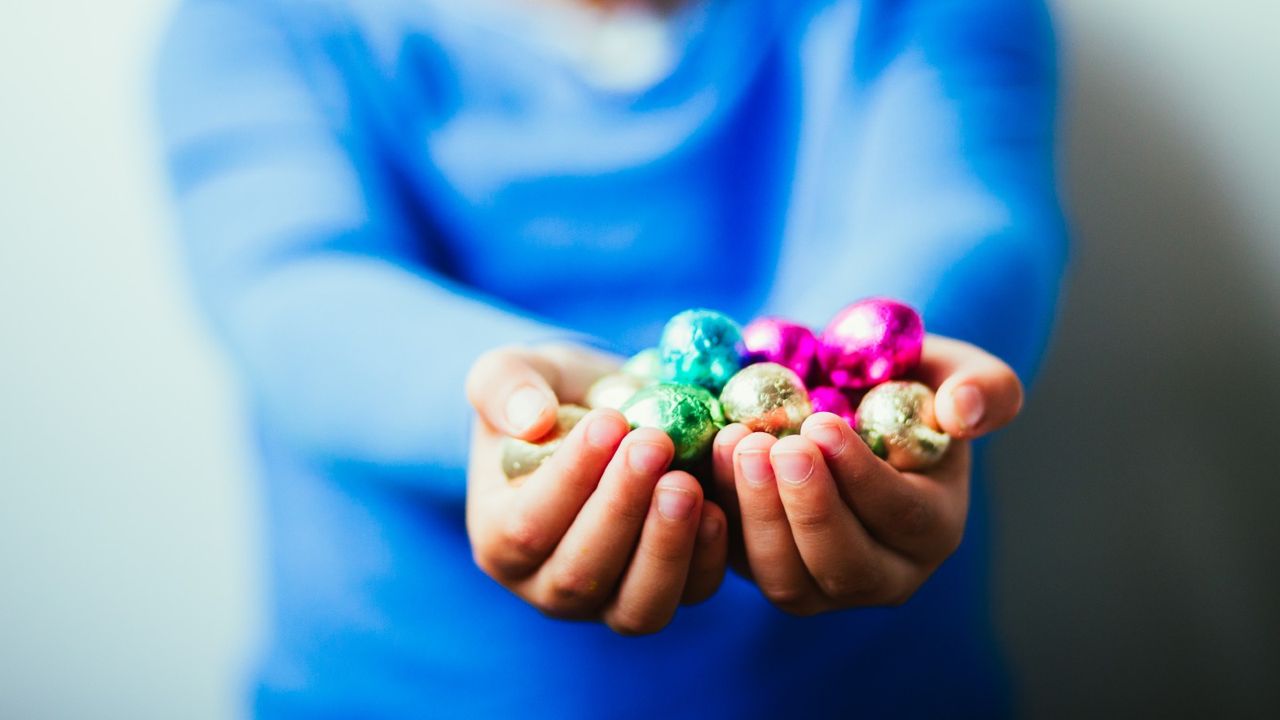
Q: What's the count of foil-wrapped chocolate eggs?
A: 10